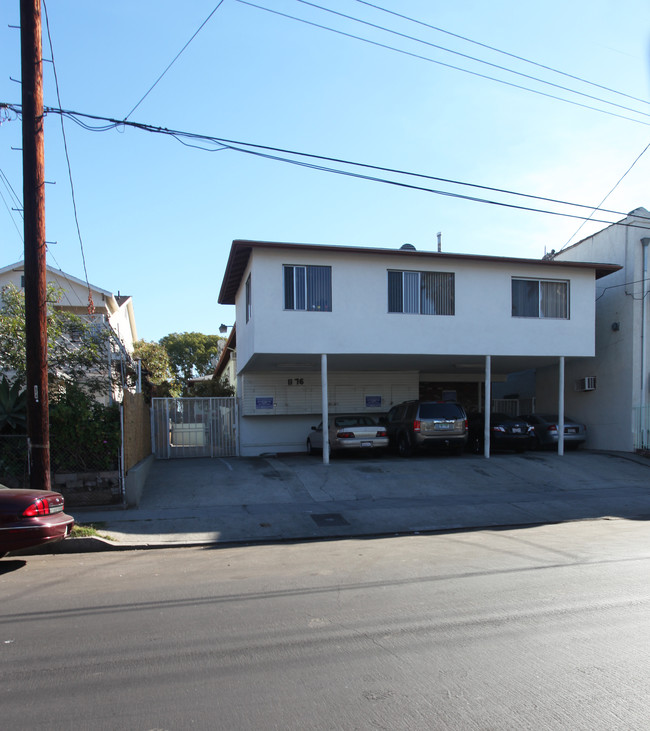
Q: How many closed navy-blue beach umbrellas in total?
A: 0